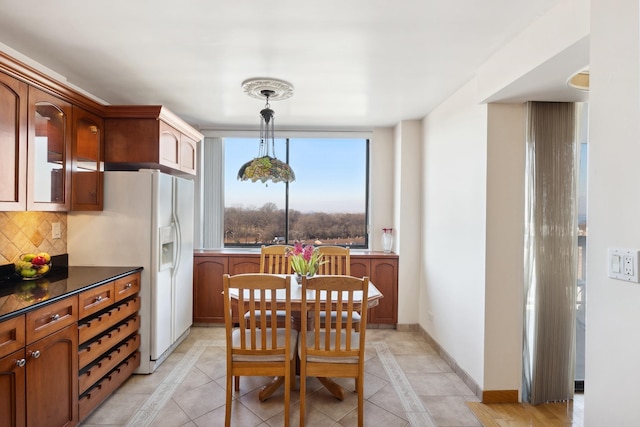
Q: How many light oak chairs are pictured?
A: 4